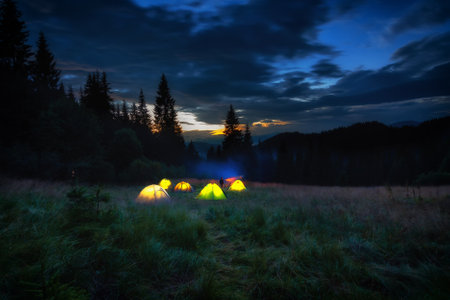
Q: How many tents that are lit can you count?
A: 5